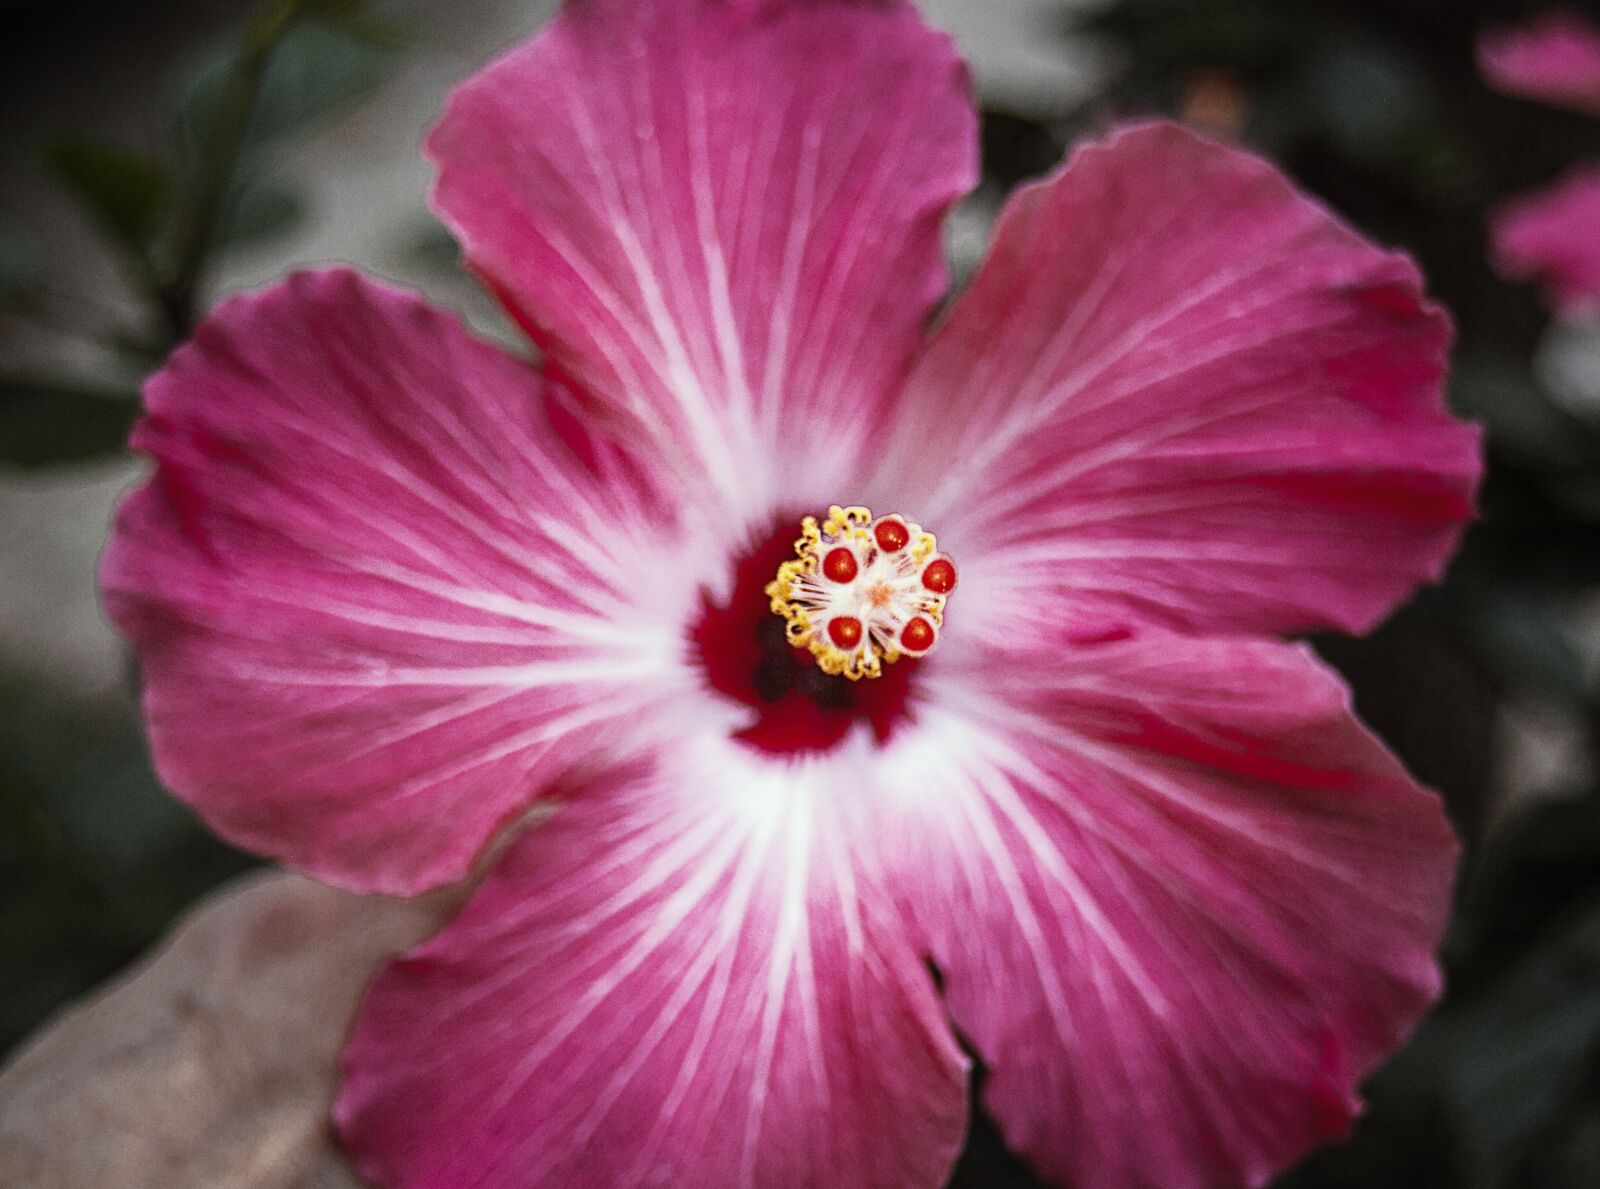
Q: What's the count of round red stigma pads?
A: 5